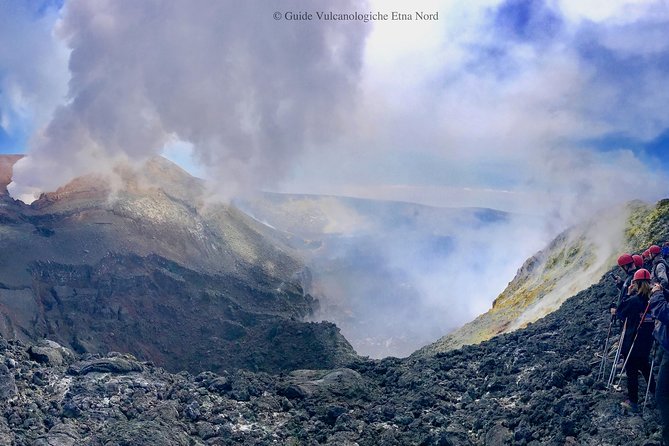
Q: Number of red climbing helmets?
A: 5